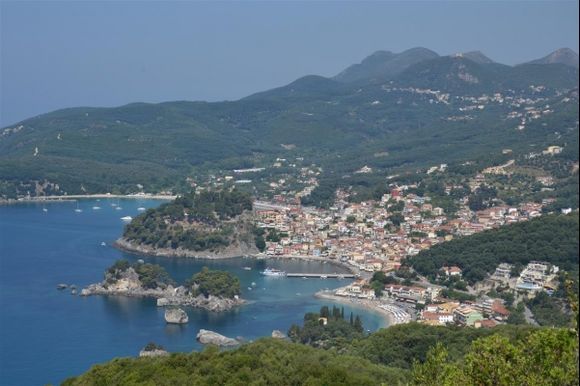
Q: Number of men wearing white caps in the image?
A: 0